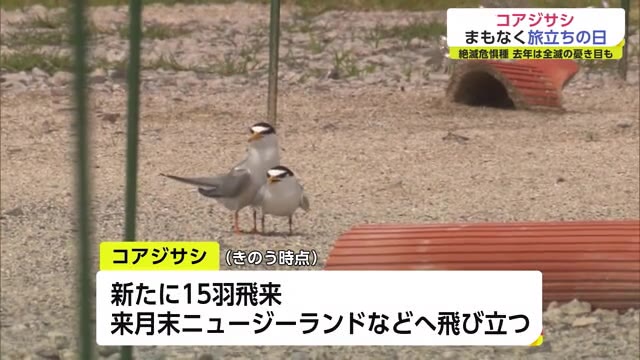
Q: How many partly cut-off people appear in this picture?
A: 0